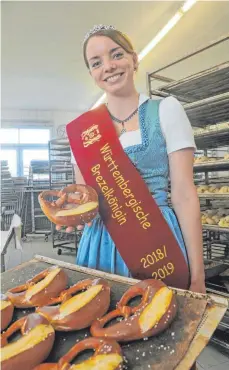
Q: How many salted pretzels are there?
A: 7